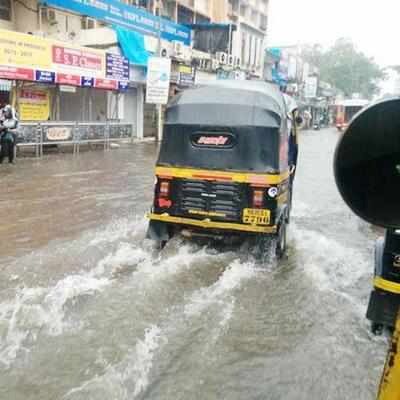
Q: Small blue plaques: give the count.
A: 3